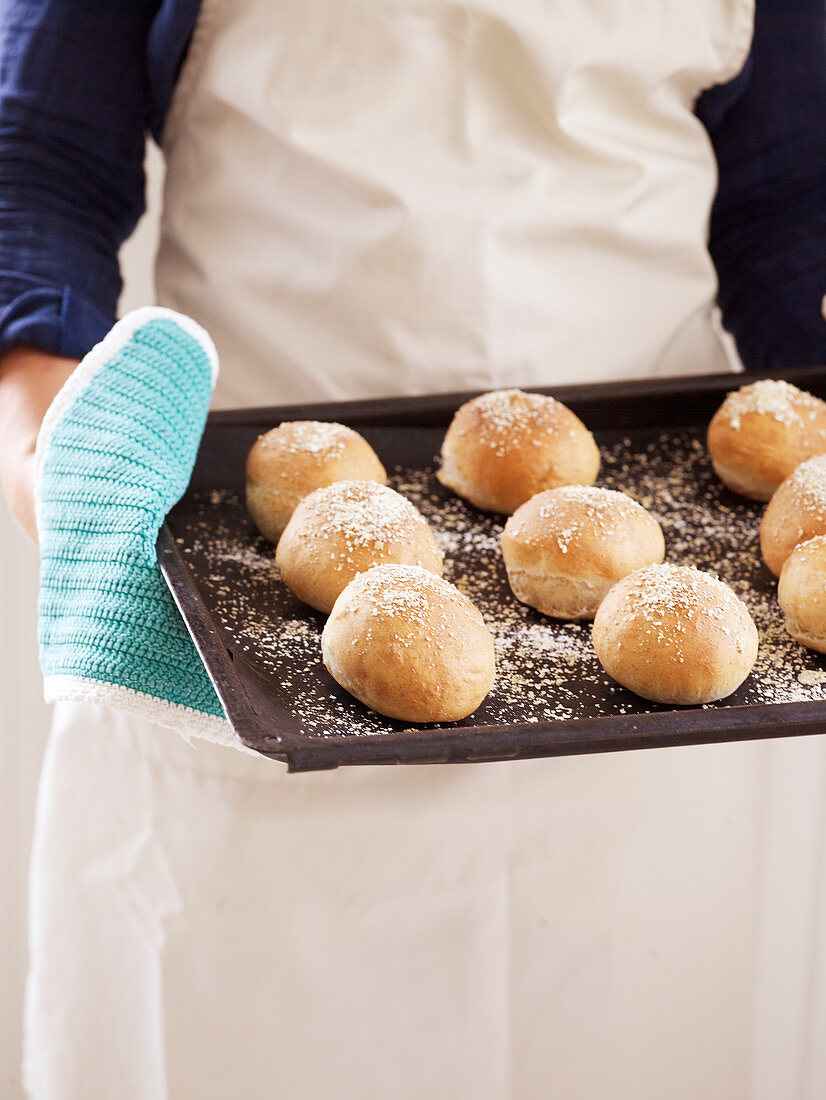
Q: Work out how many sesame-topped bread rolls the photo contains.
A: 9